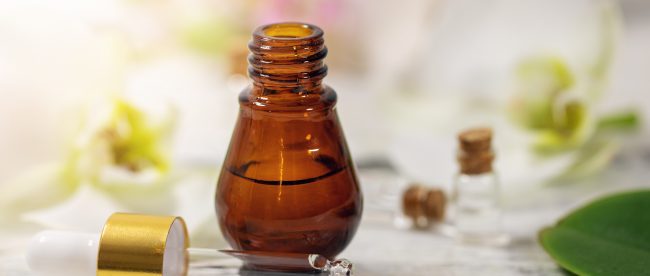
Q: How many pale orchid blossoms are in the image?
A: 2